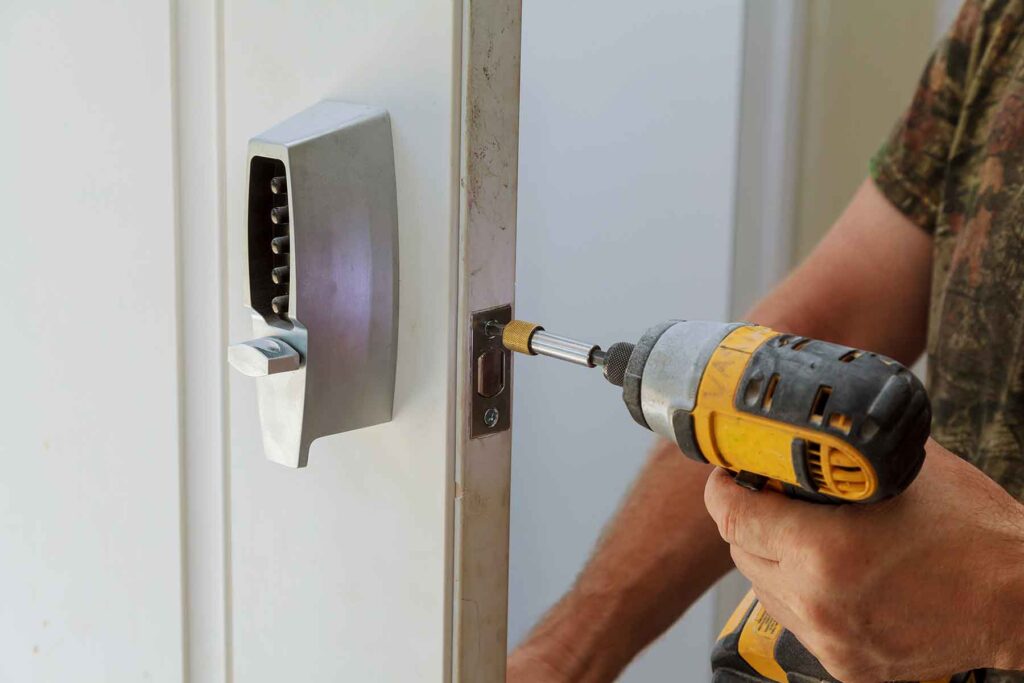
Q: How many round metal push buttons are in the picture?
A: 5